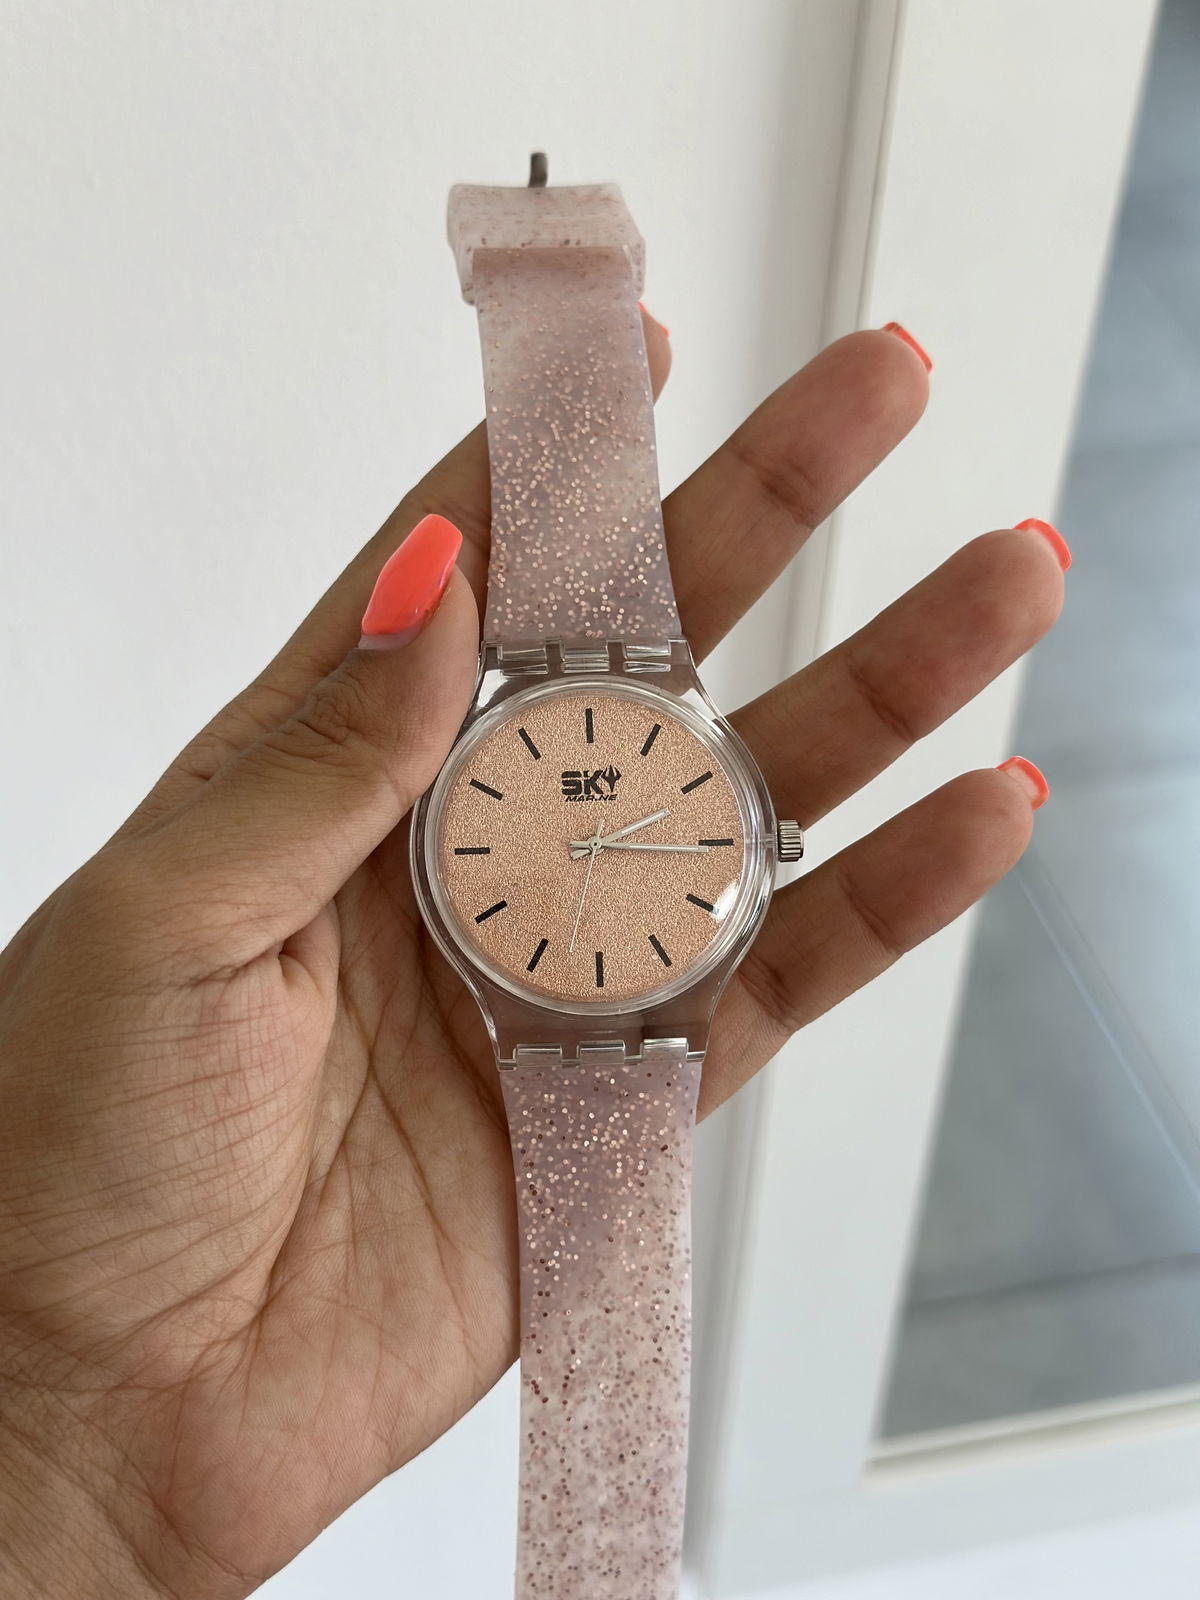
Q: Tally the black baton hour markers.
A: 12